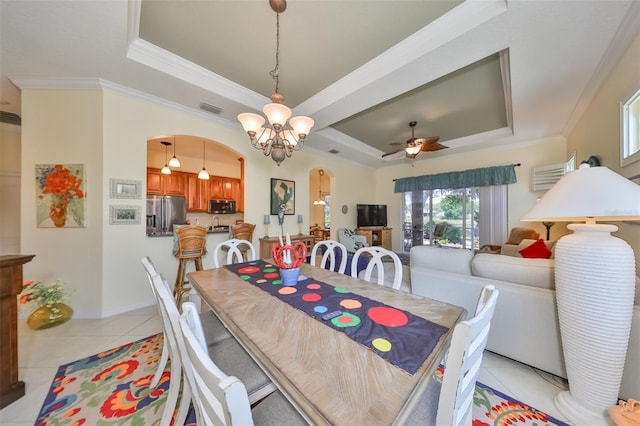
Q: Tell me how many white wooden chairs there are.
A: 7